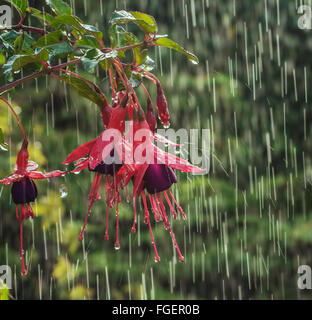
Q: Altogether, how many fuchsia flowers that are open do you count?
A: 3